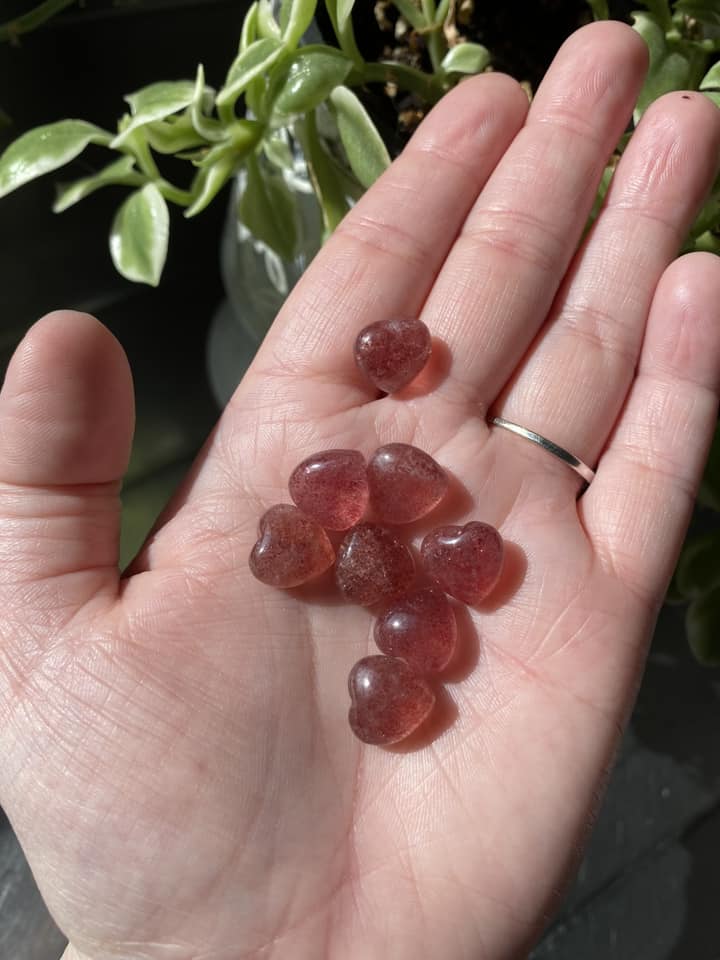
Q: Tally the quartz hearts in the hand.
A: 8